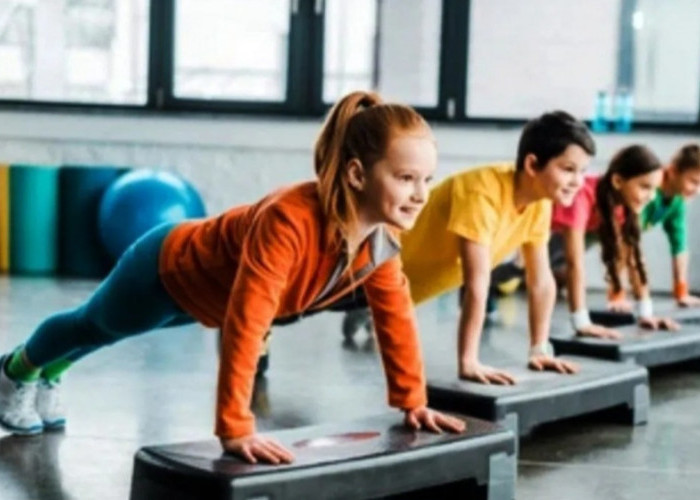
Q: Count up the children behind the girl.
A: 3